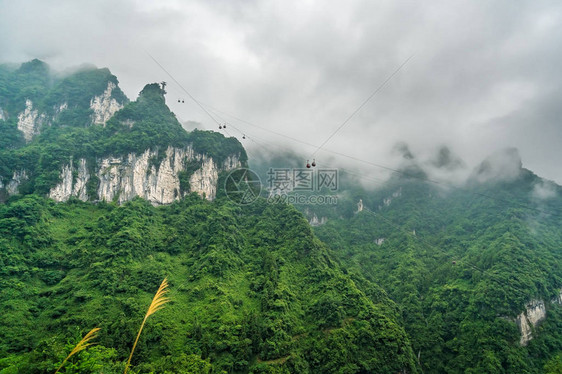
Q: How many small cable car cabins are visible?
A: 7